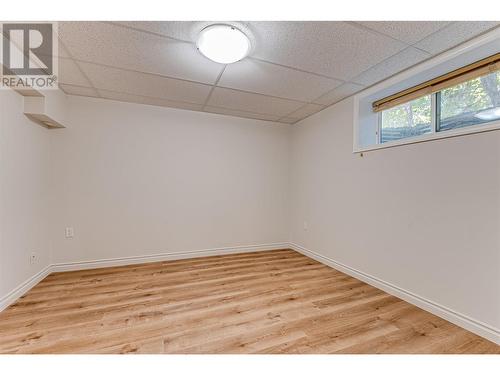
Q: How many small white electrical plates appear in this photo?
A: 3